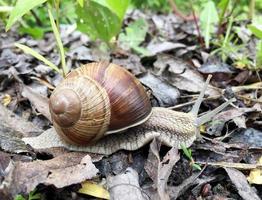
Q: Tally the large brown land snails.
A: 1